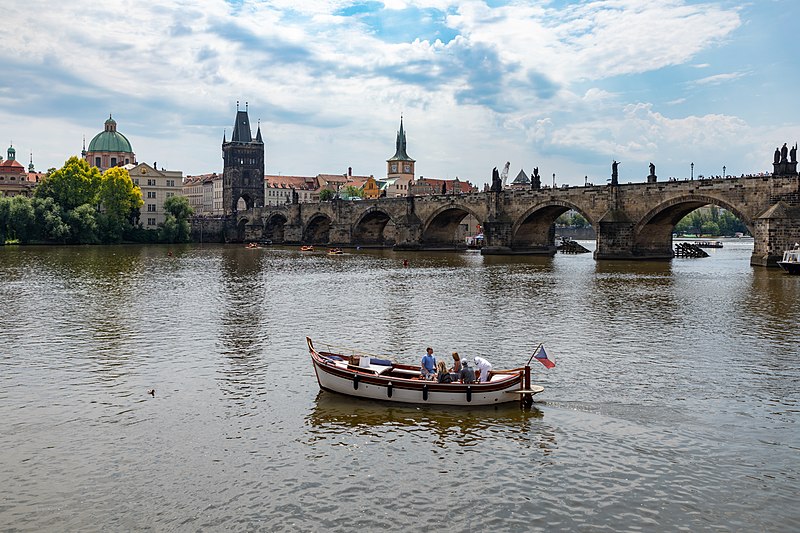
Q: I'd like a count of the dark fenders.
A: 4